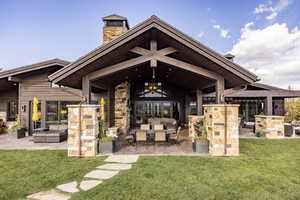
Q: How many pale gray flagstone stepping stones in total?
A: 6